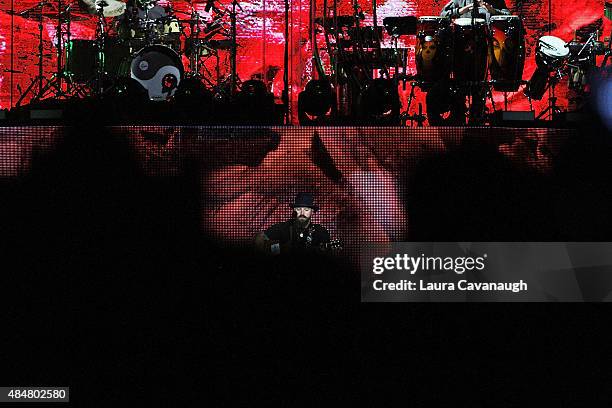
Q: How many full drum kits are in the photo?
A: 1